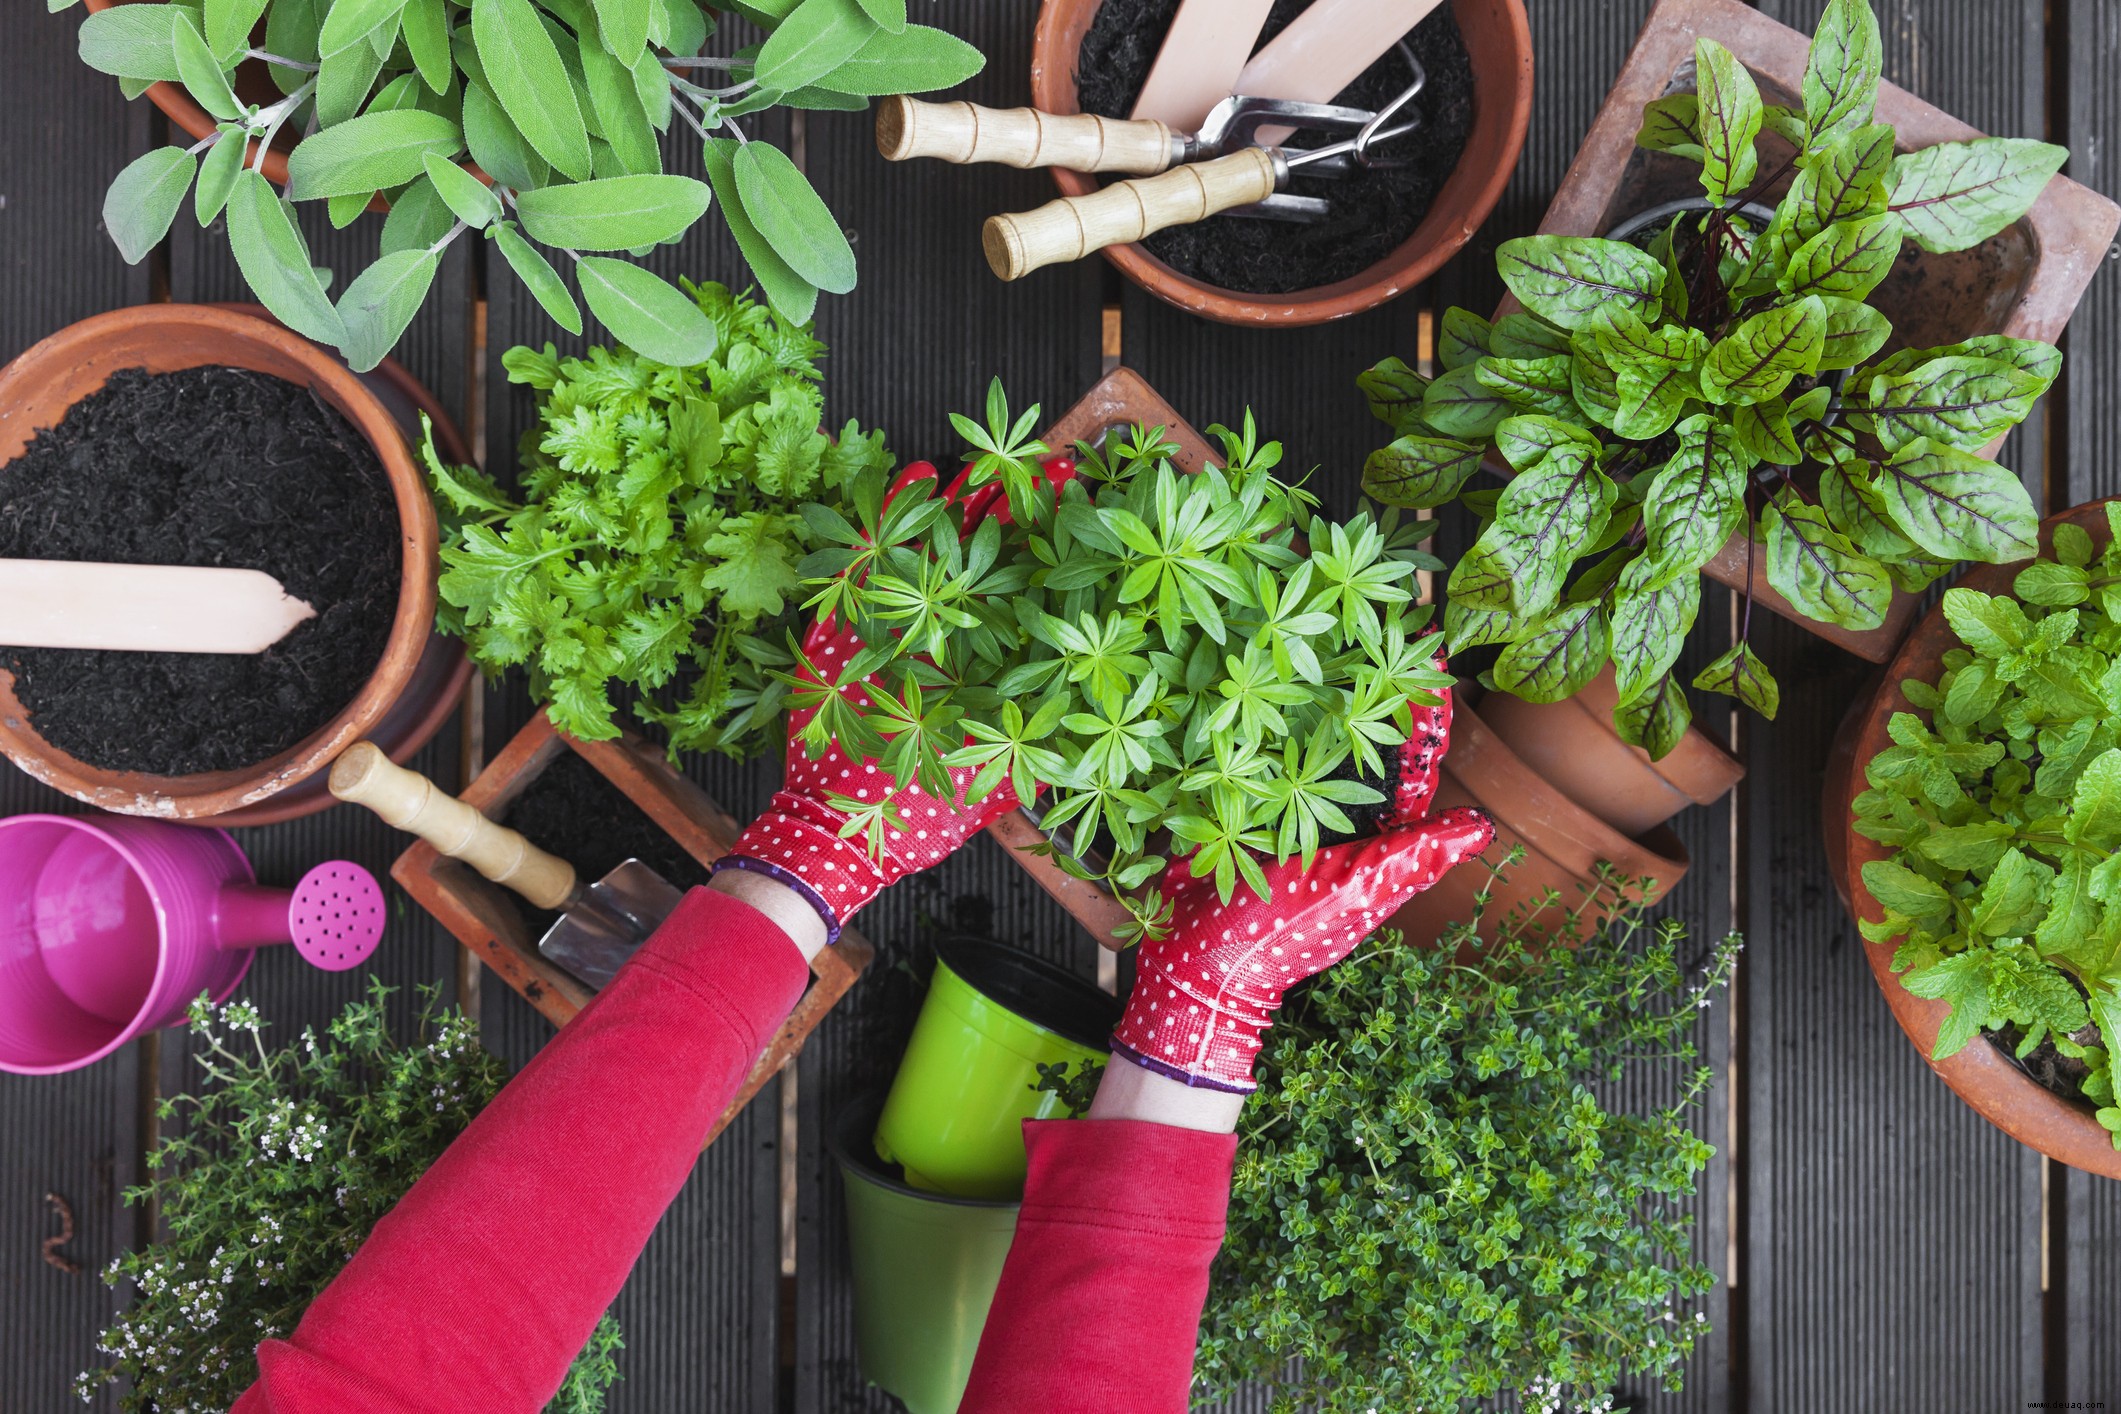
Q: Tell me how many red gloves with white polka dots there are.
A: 2